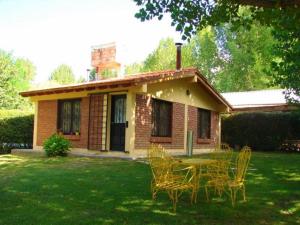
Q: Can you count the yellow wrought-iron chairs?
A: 4